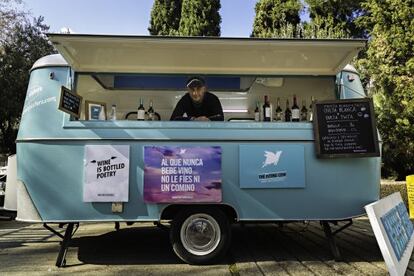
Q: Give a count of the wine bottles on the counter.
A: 9